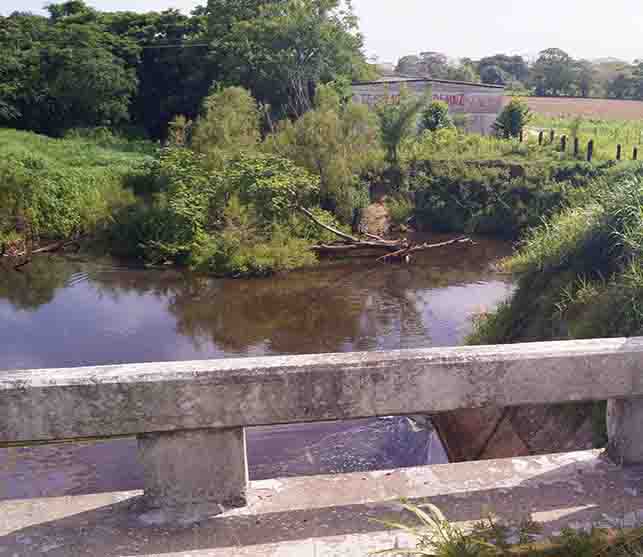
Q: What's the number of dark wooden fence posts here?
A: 8